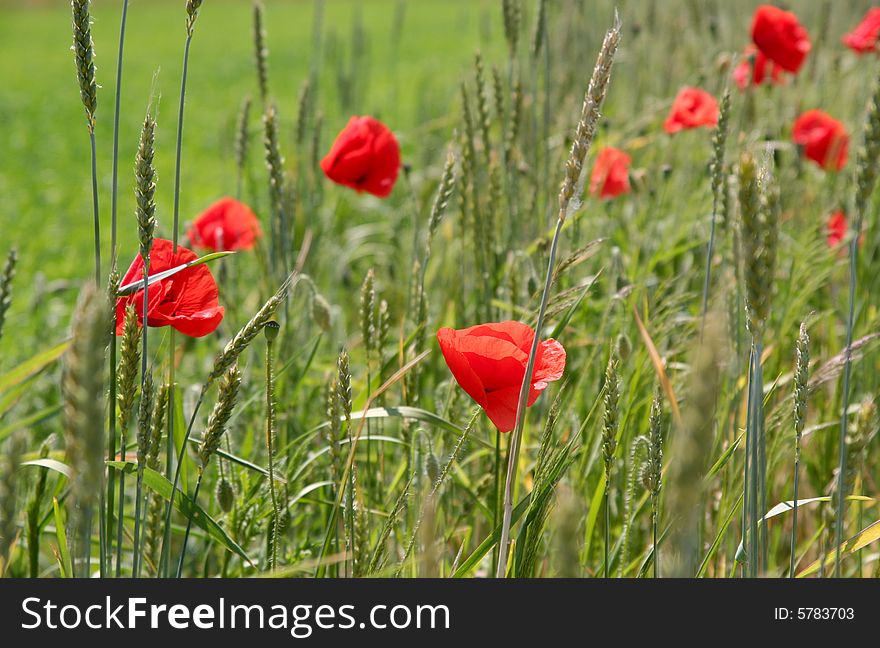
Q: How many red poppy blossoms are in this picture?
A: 11